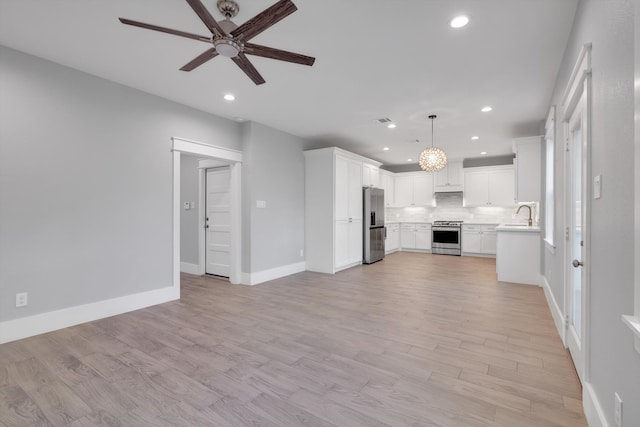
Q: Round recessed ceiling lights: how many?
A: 8